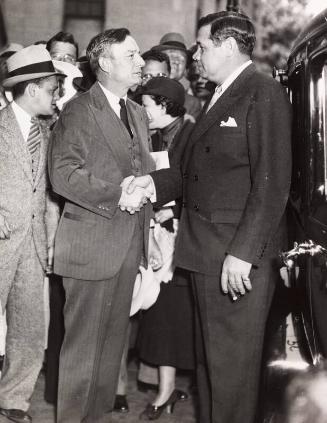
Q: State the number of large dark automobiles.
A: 1